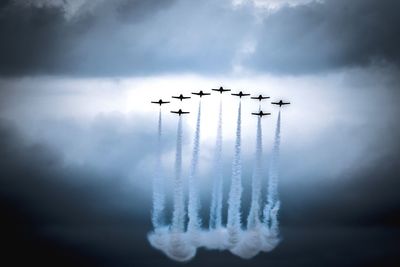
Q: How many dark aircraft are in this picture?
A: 9